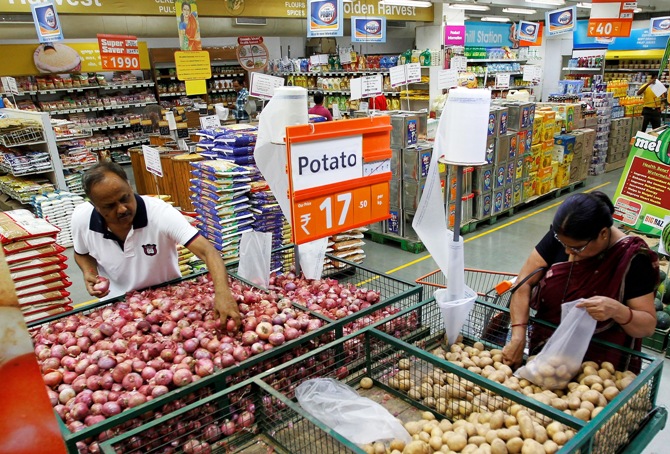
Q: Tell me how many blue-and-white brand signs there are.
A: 6